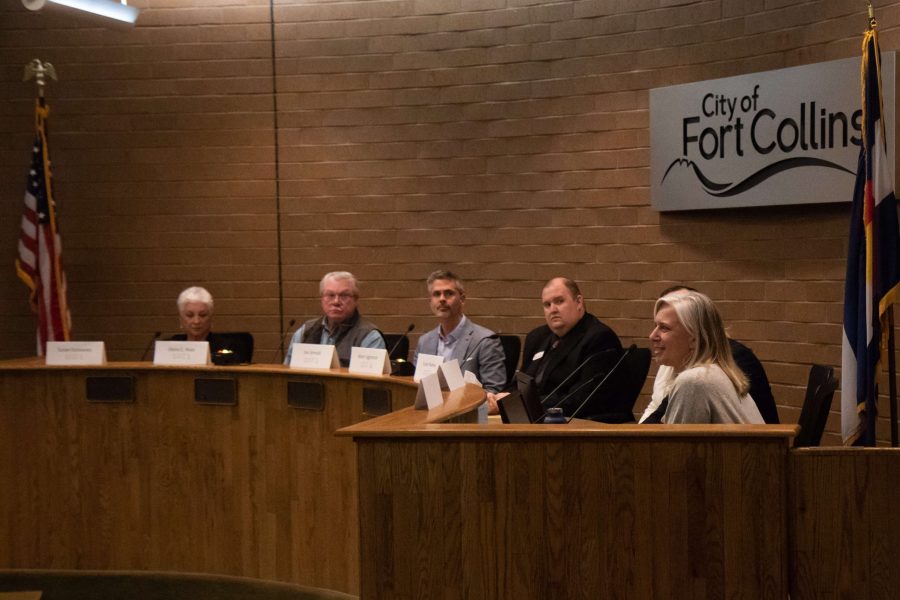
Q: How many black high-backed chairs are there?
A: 5